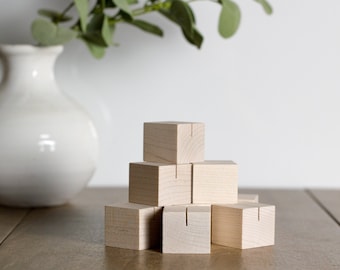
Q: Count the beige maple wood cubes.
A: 7